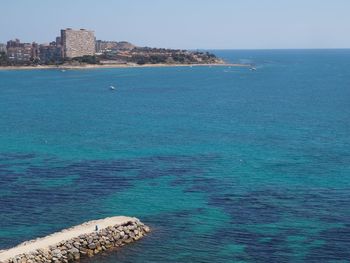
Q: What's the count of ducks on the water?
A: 0